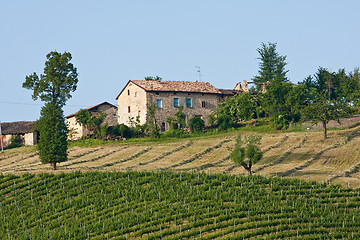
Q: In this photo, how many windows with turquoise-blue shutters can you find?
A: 3